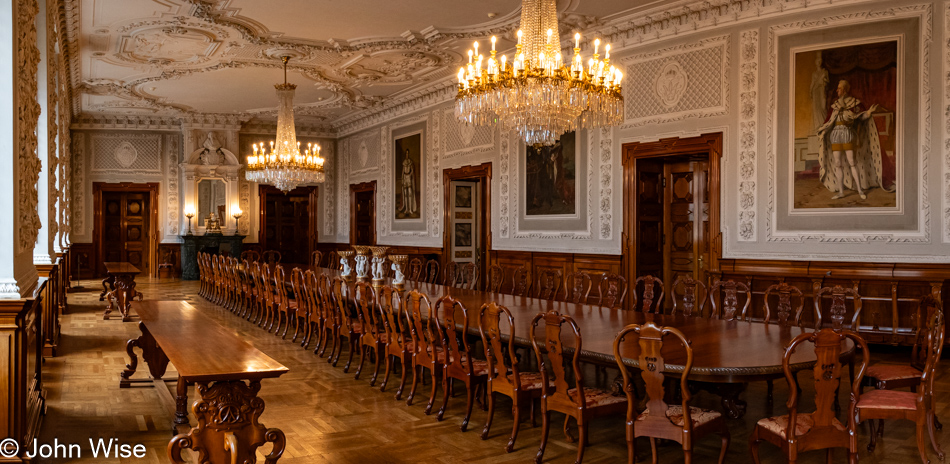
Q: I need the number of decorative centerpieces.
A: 4